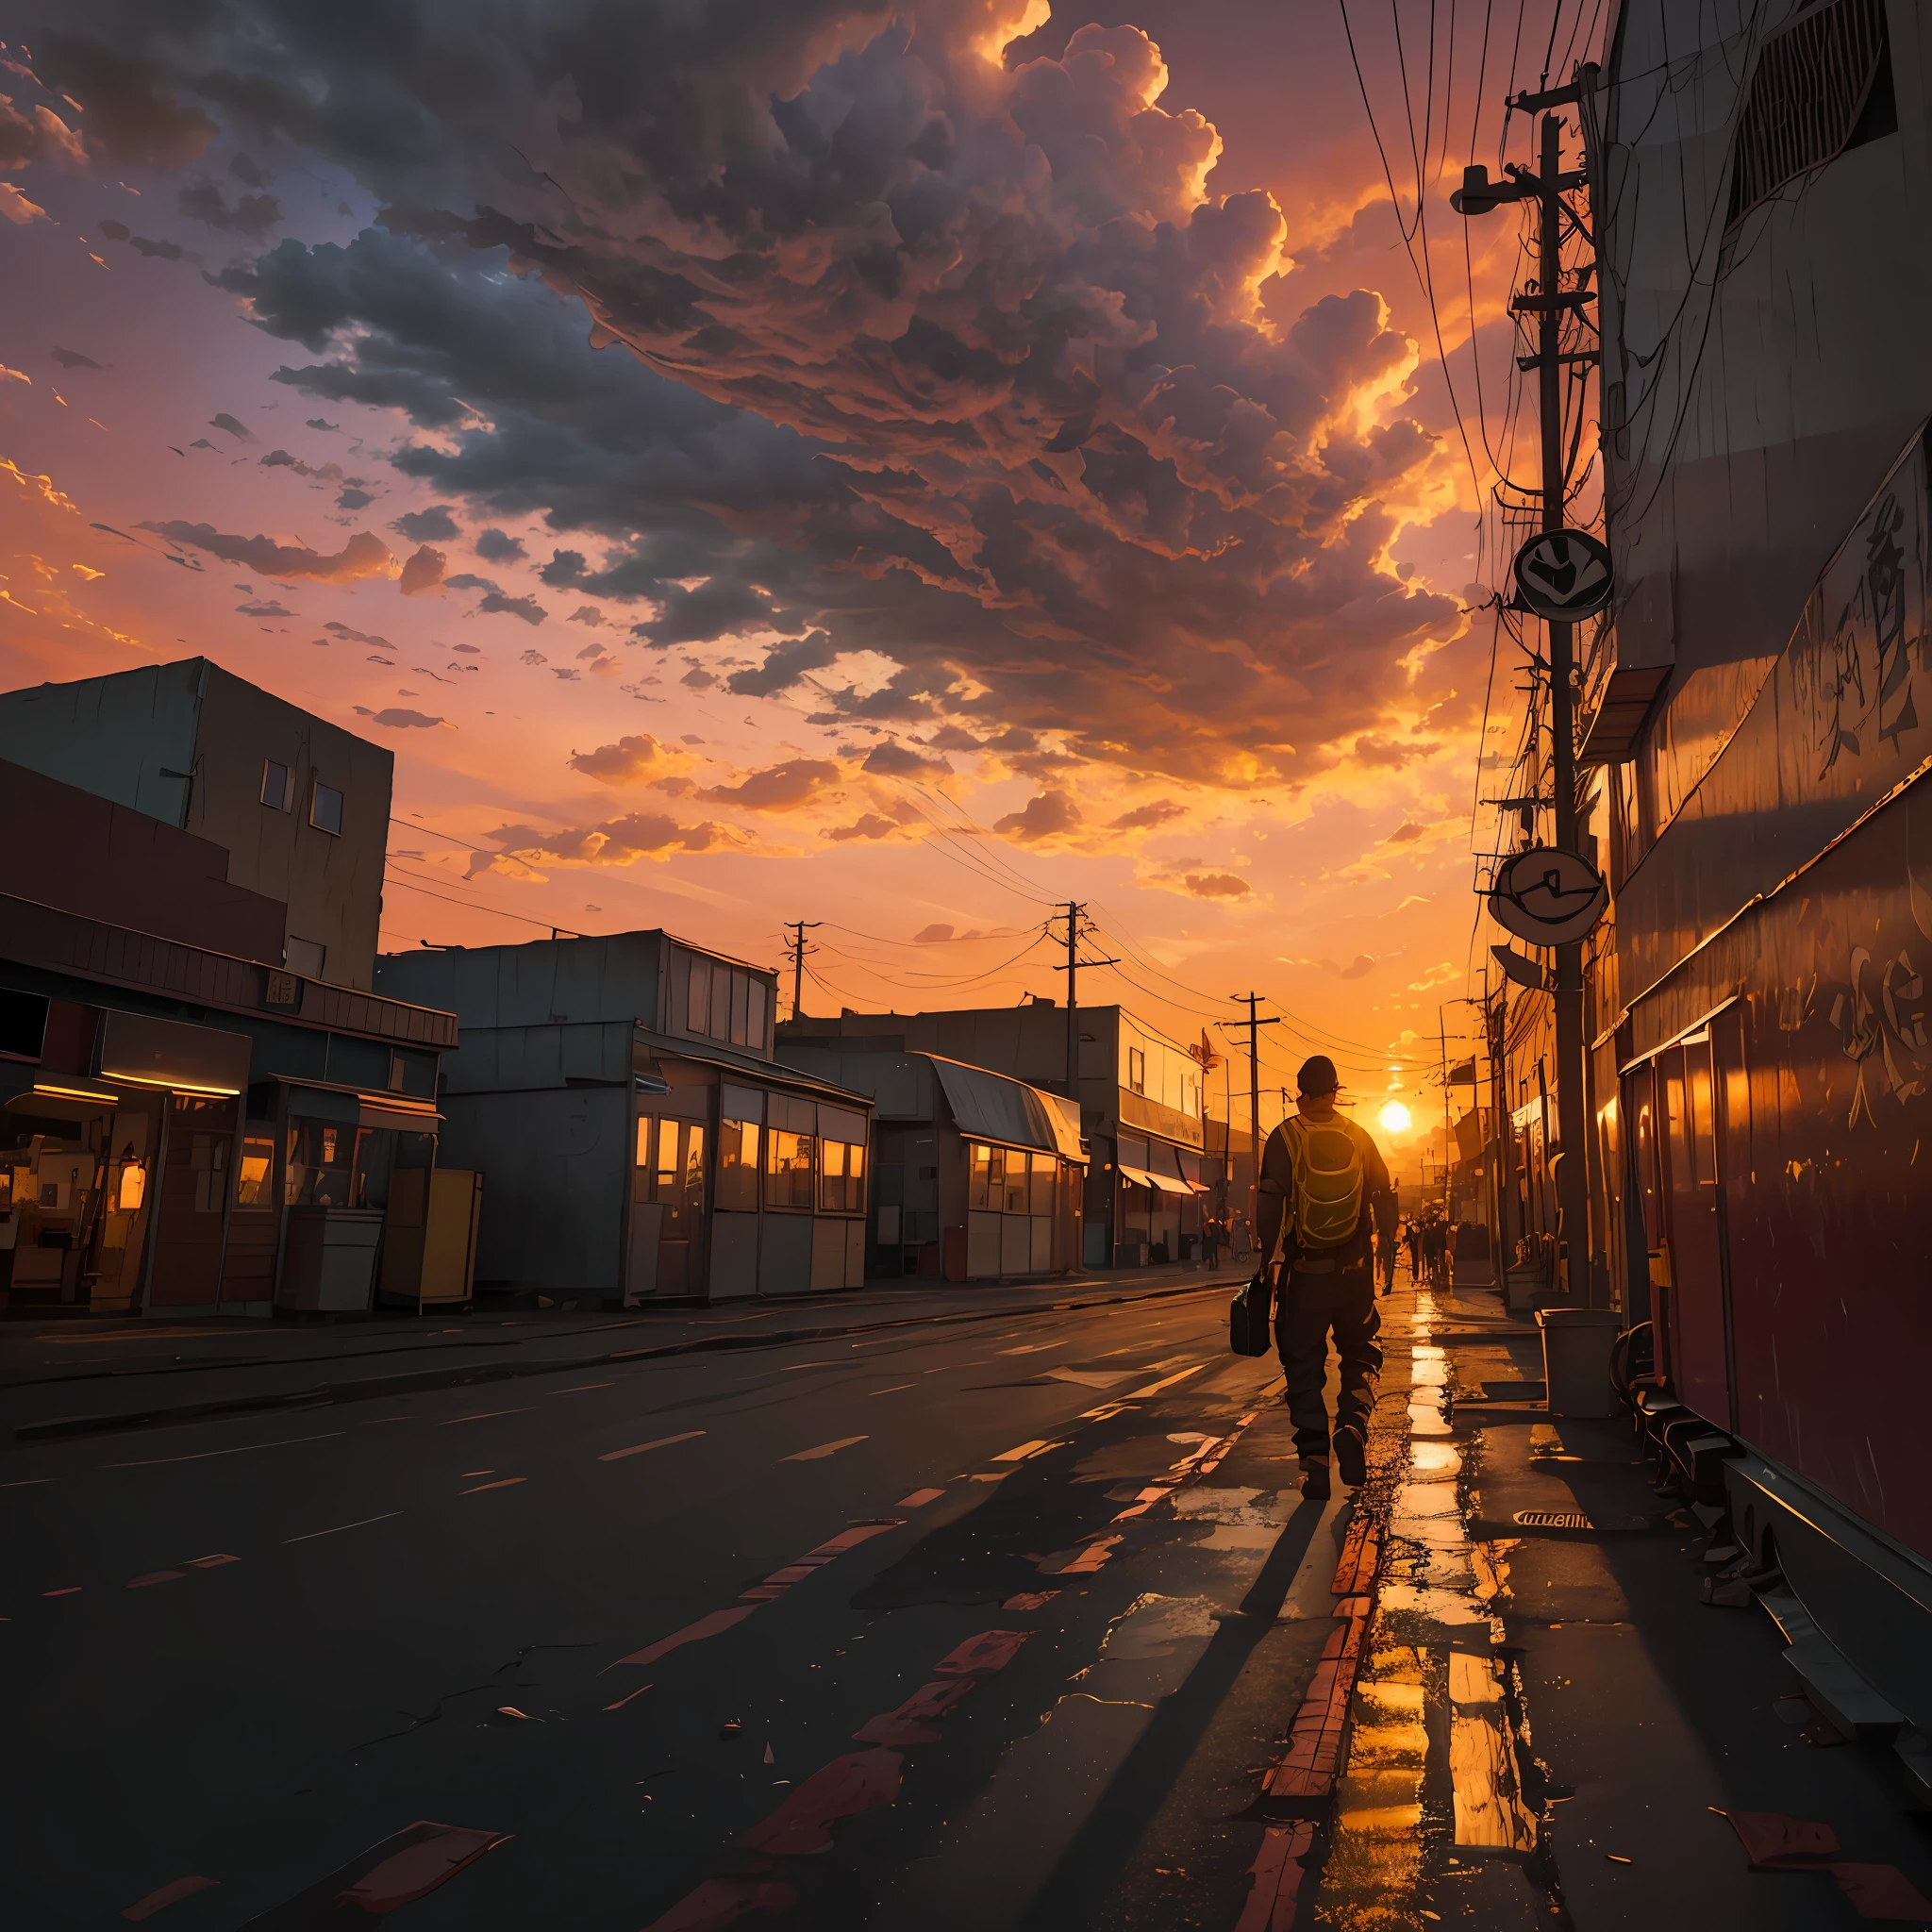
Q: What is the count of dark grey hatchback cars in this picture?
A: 0